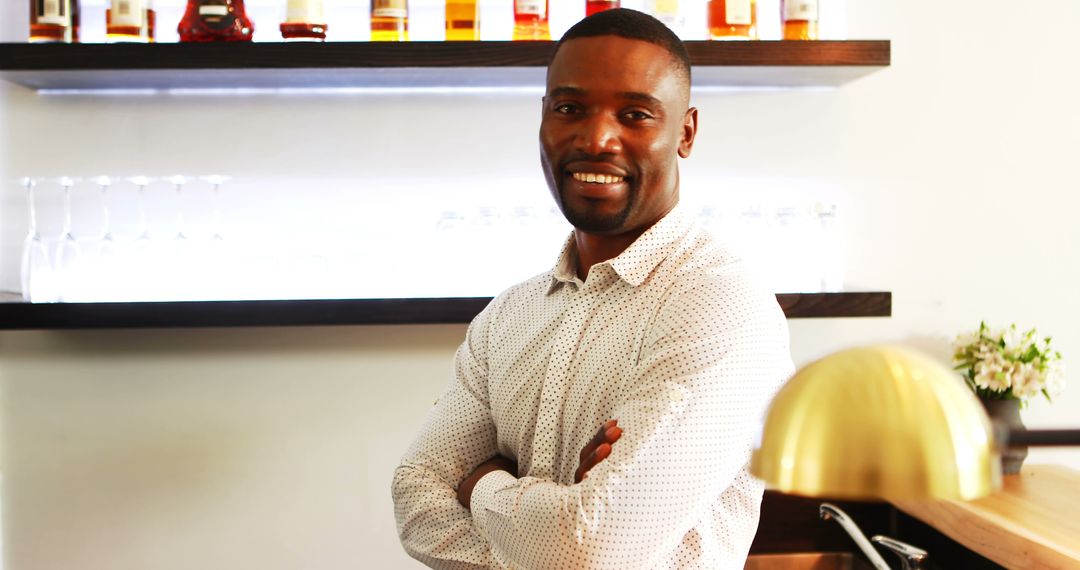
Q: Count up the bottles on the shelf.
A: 11